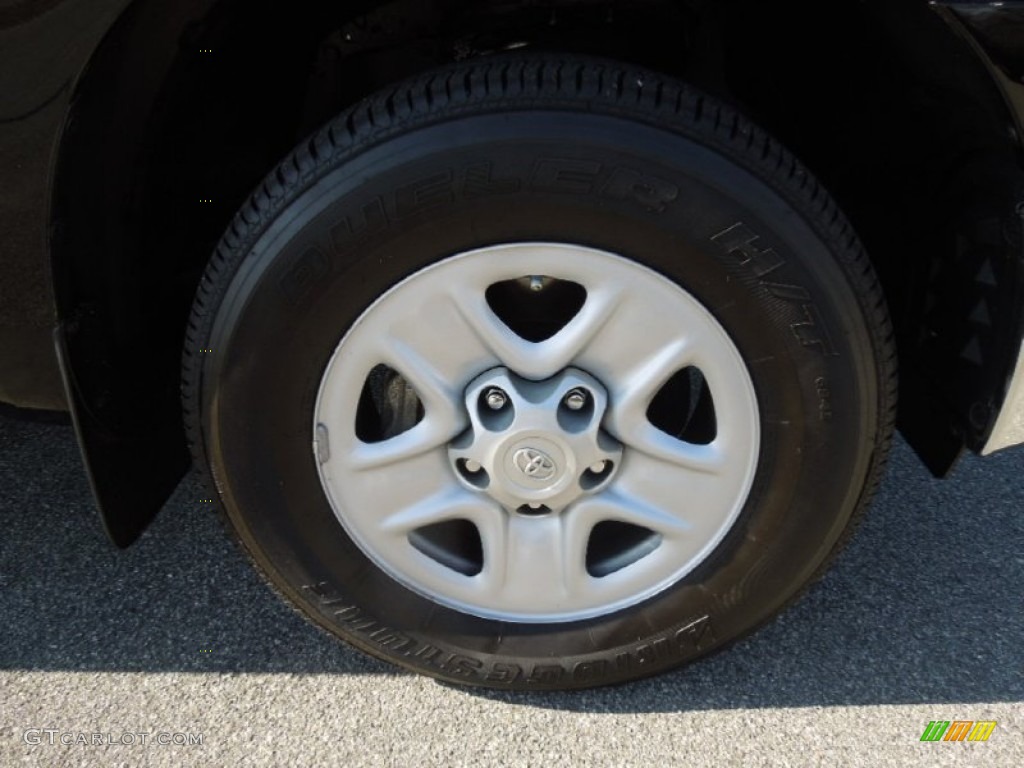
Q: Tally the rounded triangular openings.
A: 5